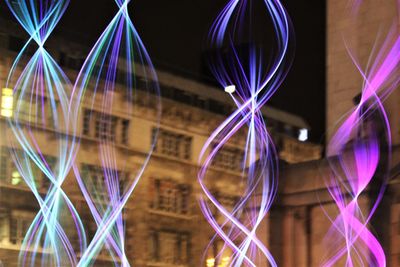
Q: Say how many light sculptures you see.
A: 4